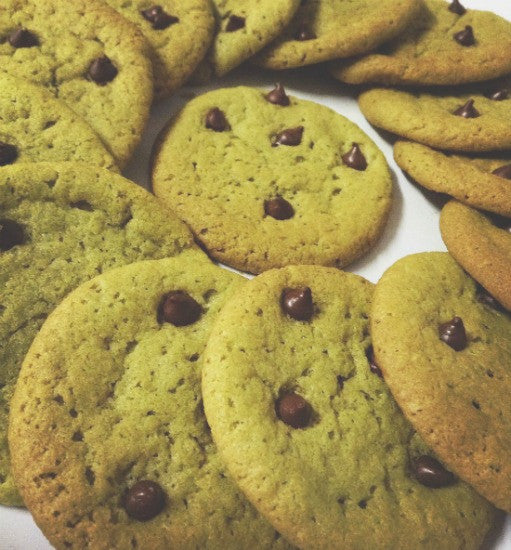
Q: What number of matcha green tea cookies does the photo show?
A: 14